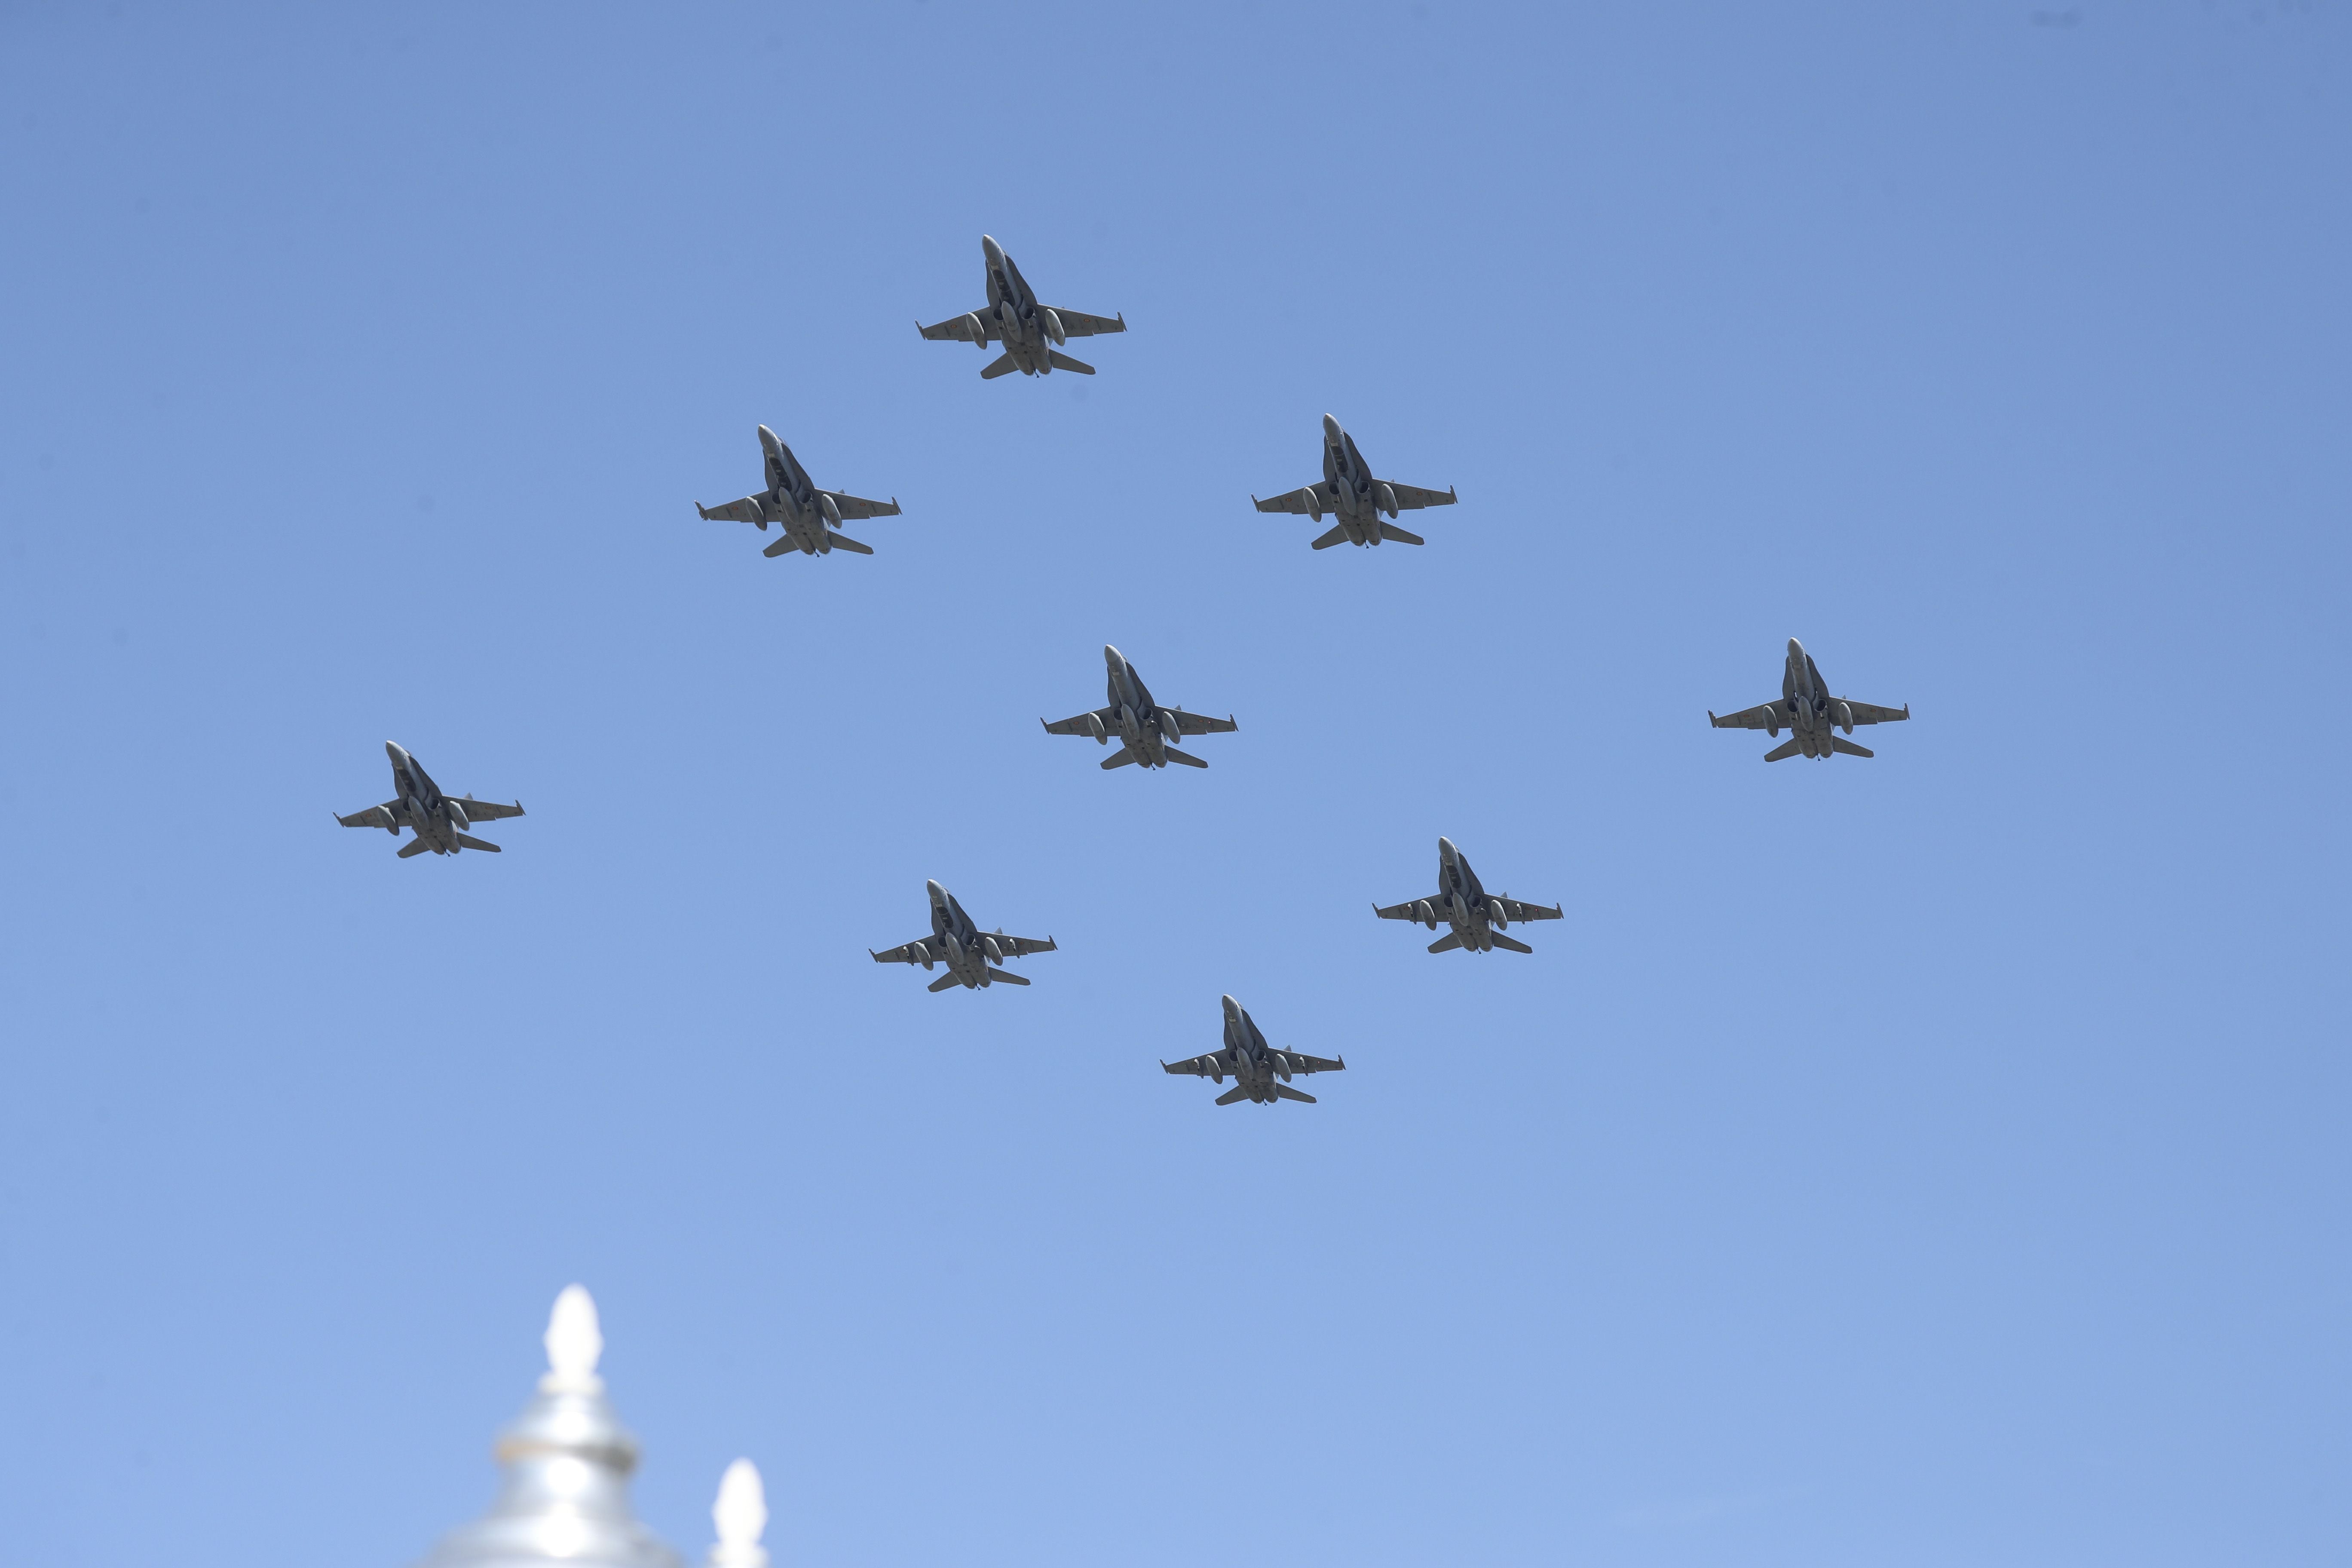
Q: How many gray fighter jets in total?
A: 9